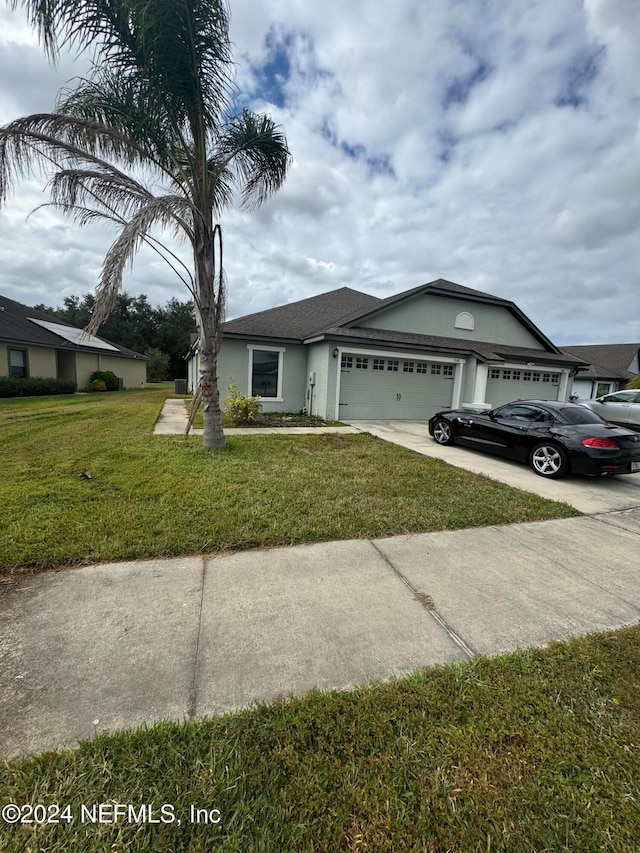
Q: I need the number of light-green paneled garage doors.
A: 2